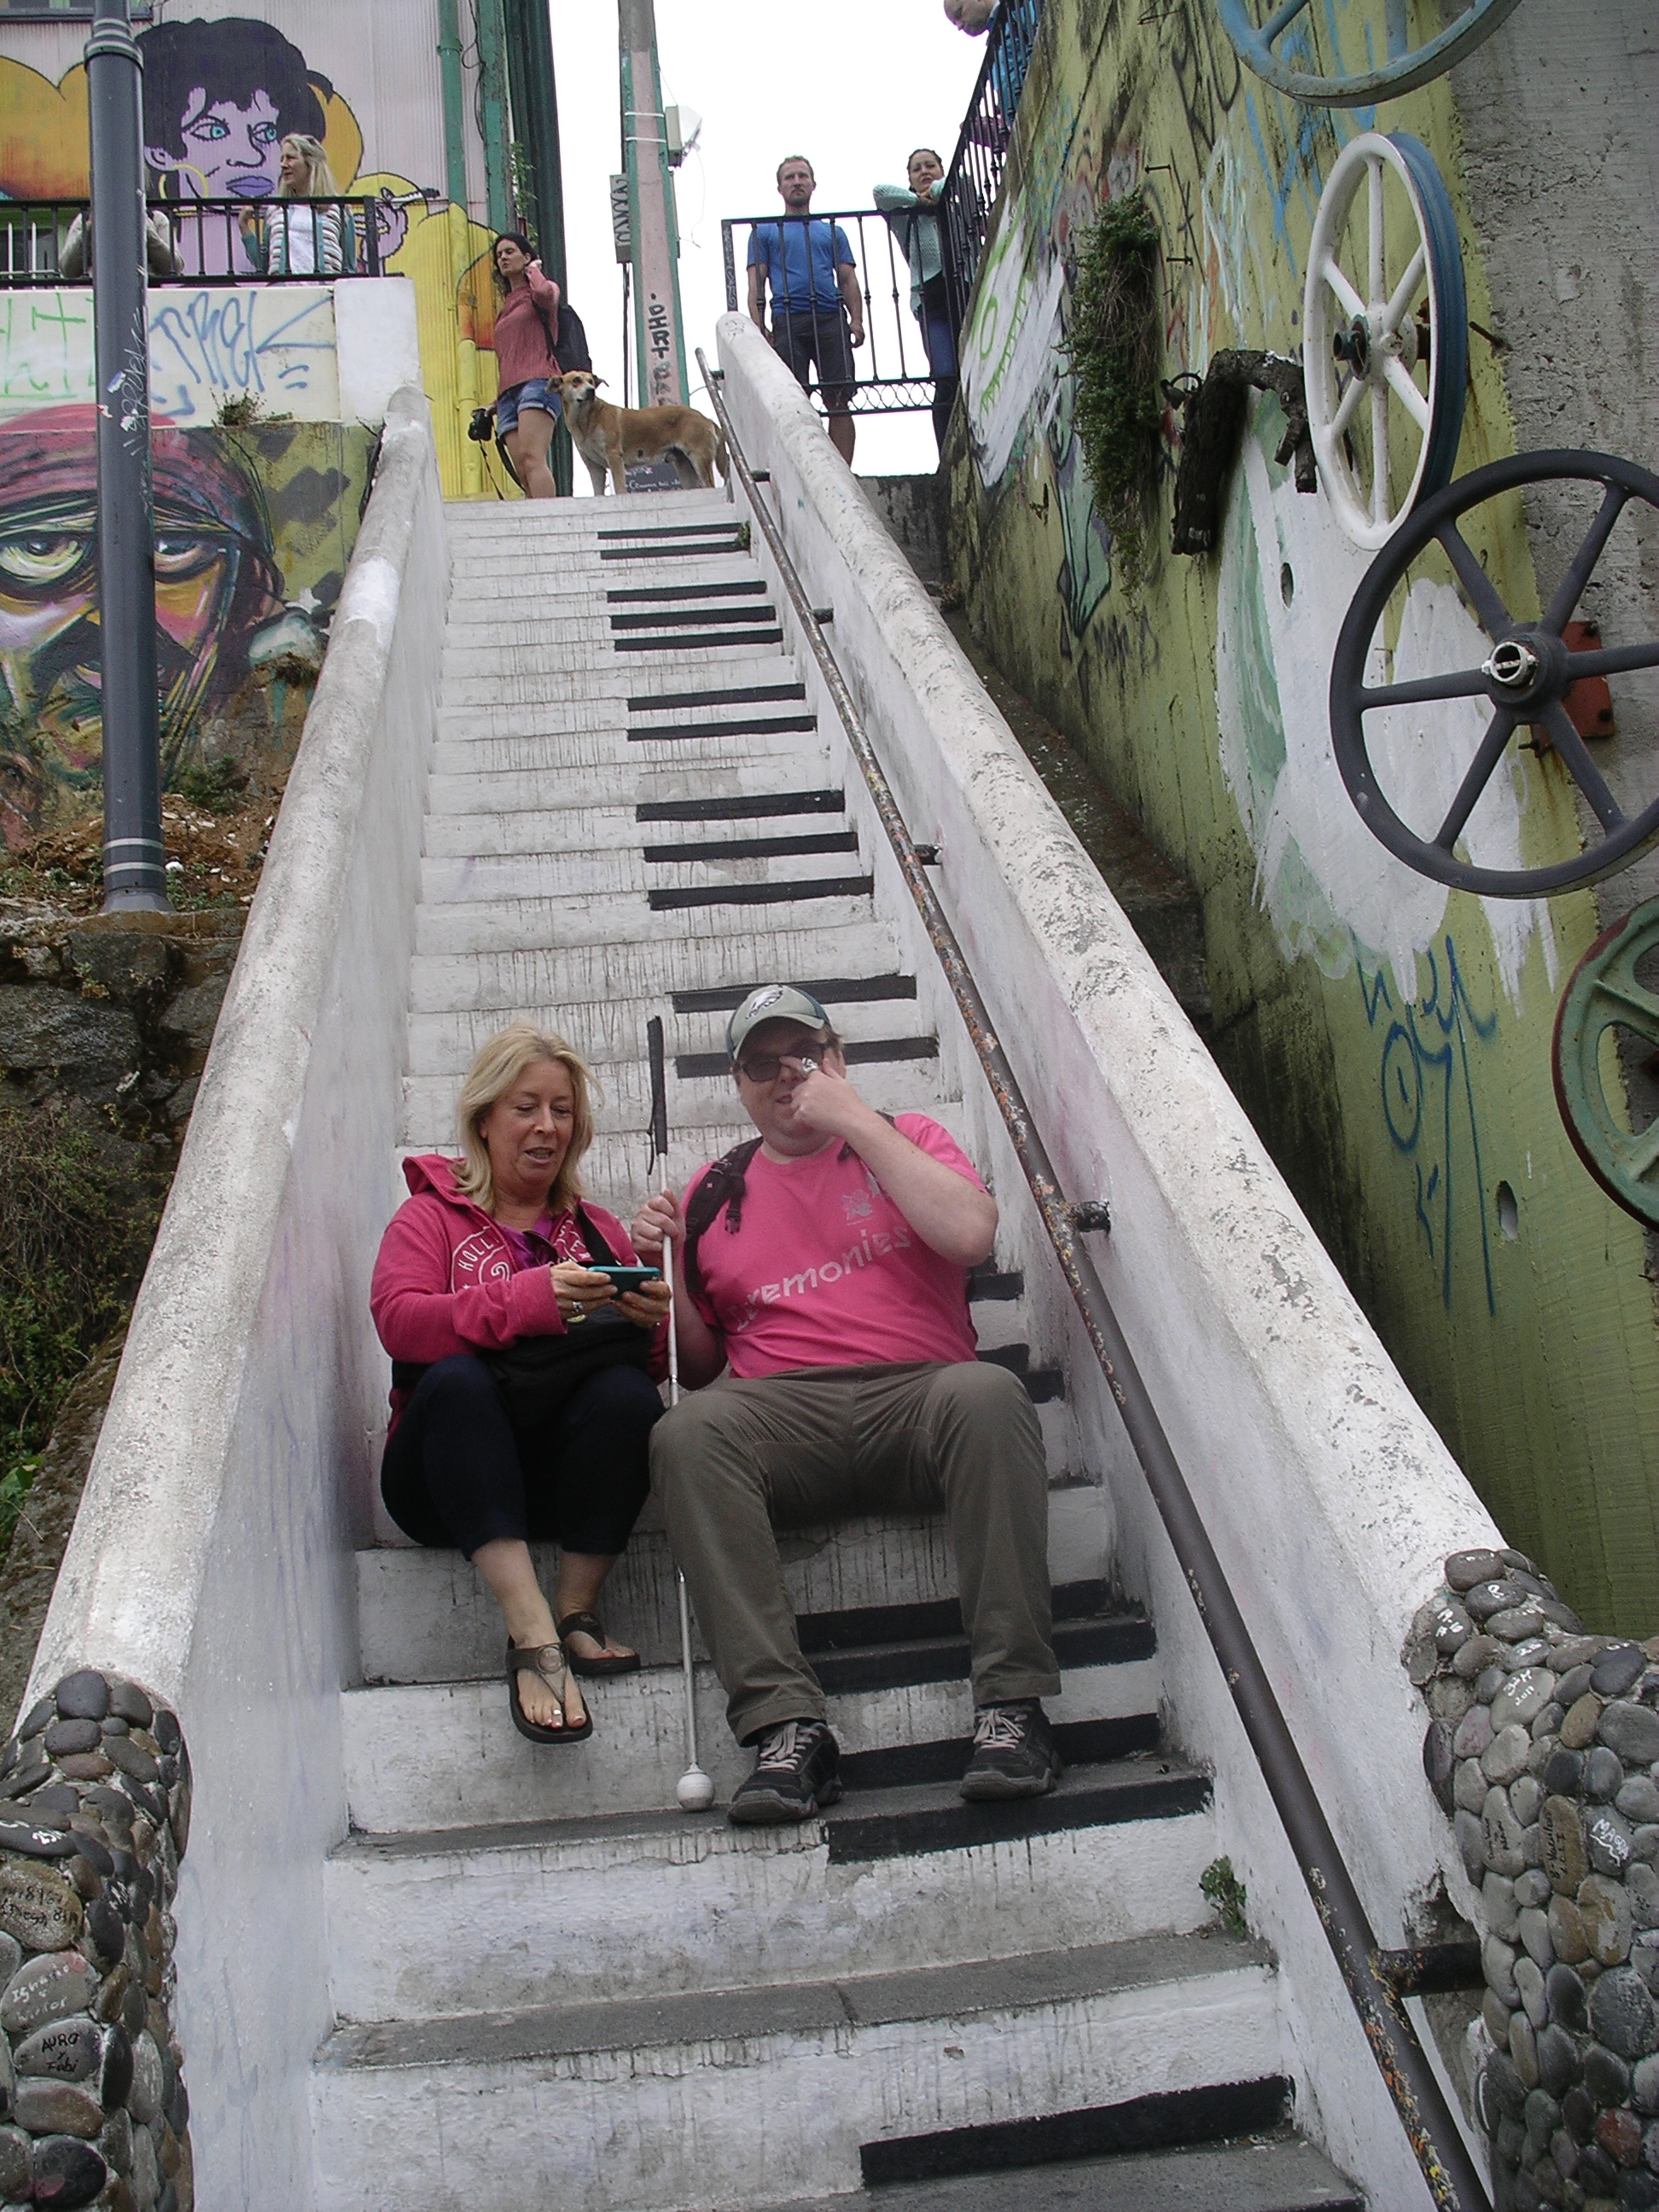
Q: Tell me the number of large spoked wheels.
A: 4